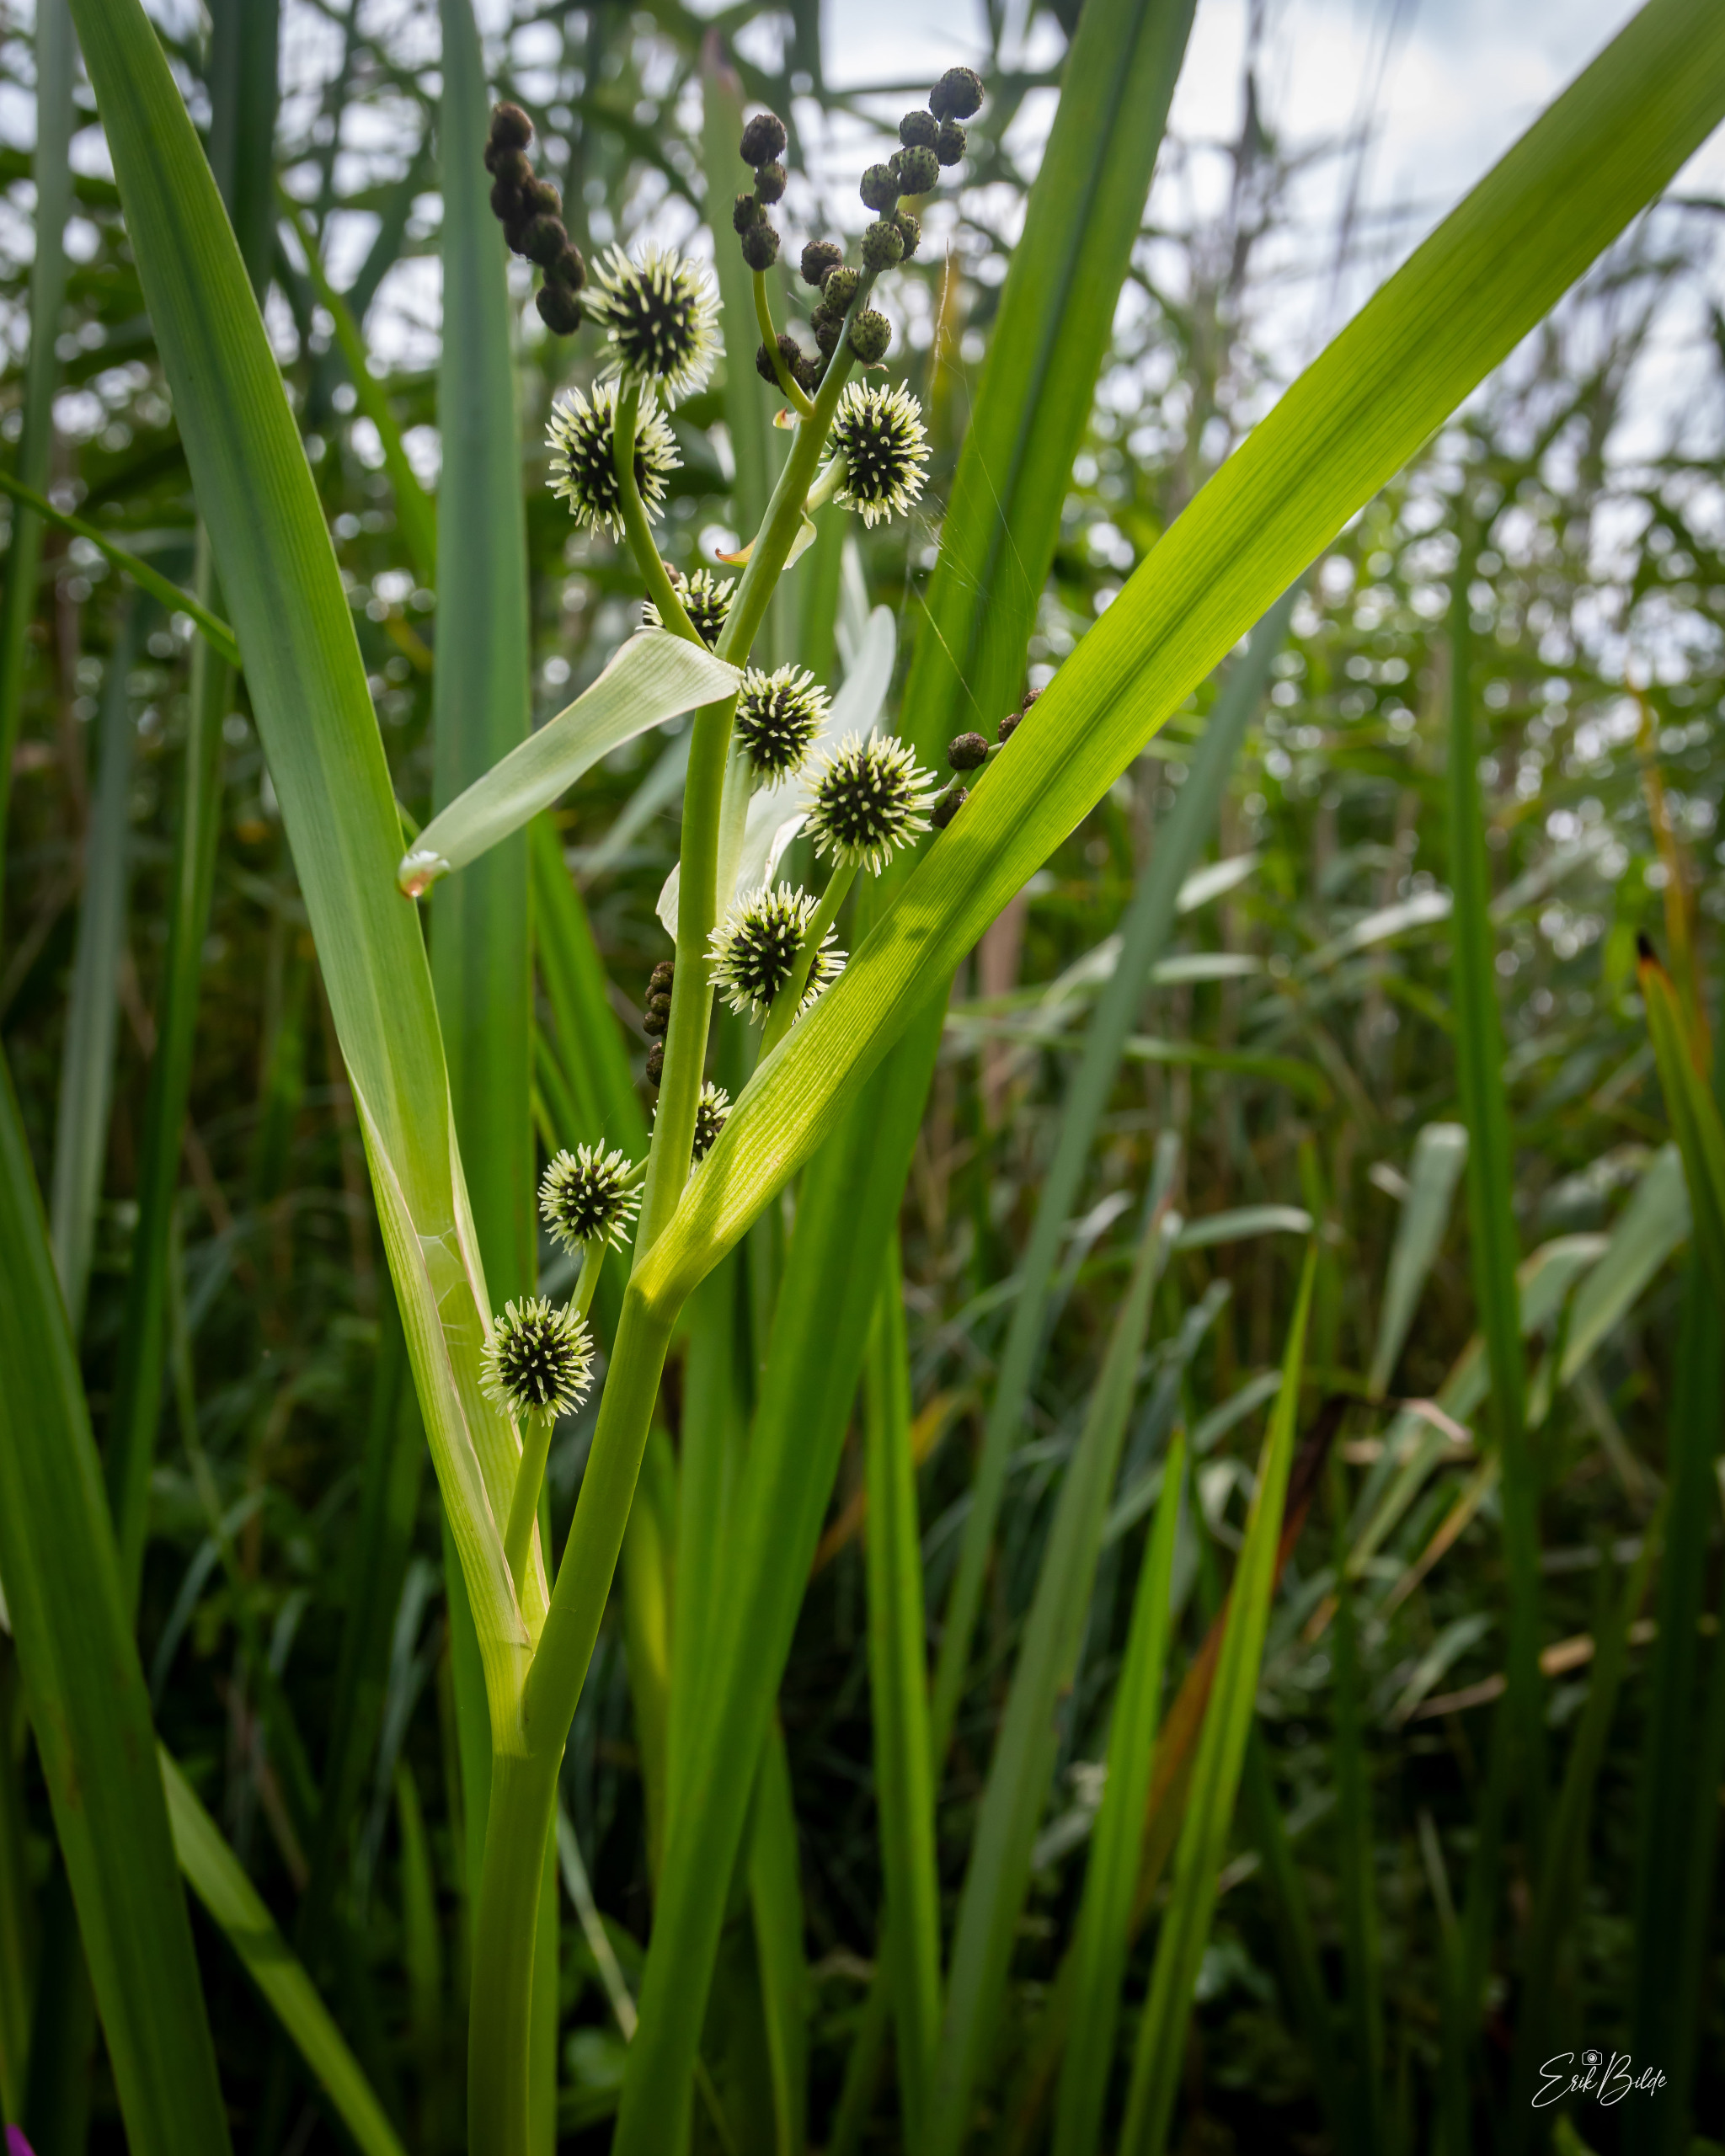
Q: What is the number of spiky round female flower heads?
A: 10